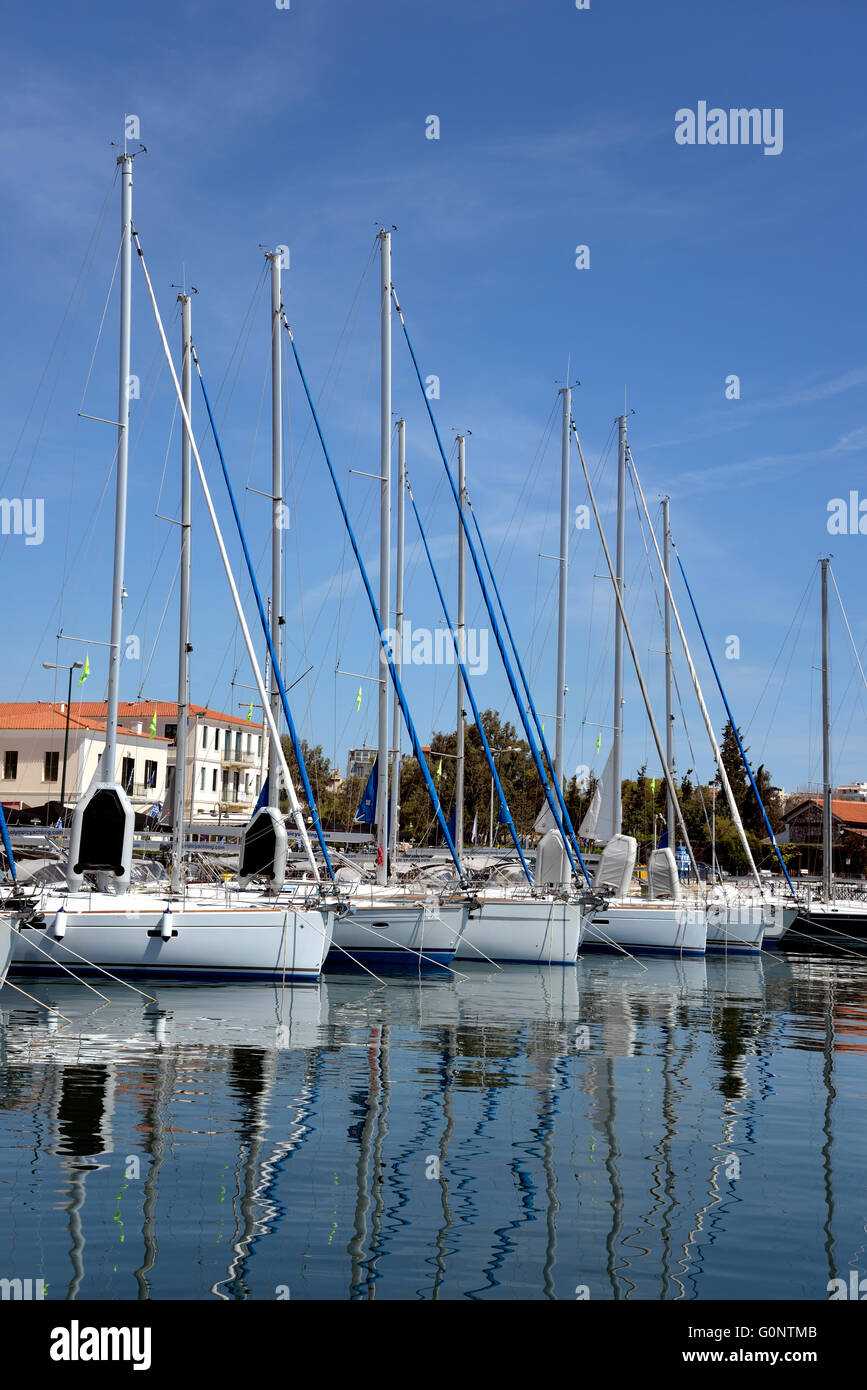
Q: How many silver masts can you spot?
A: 10